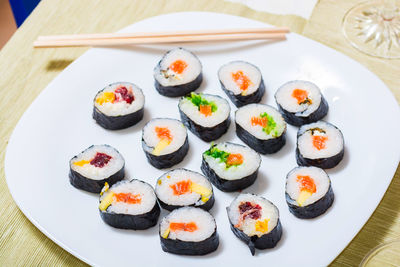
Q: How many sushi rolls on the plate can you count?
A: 15